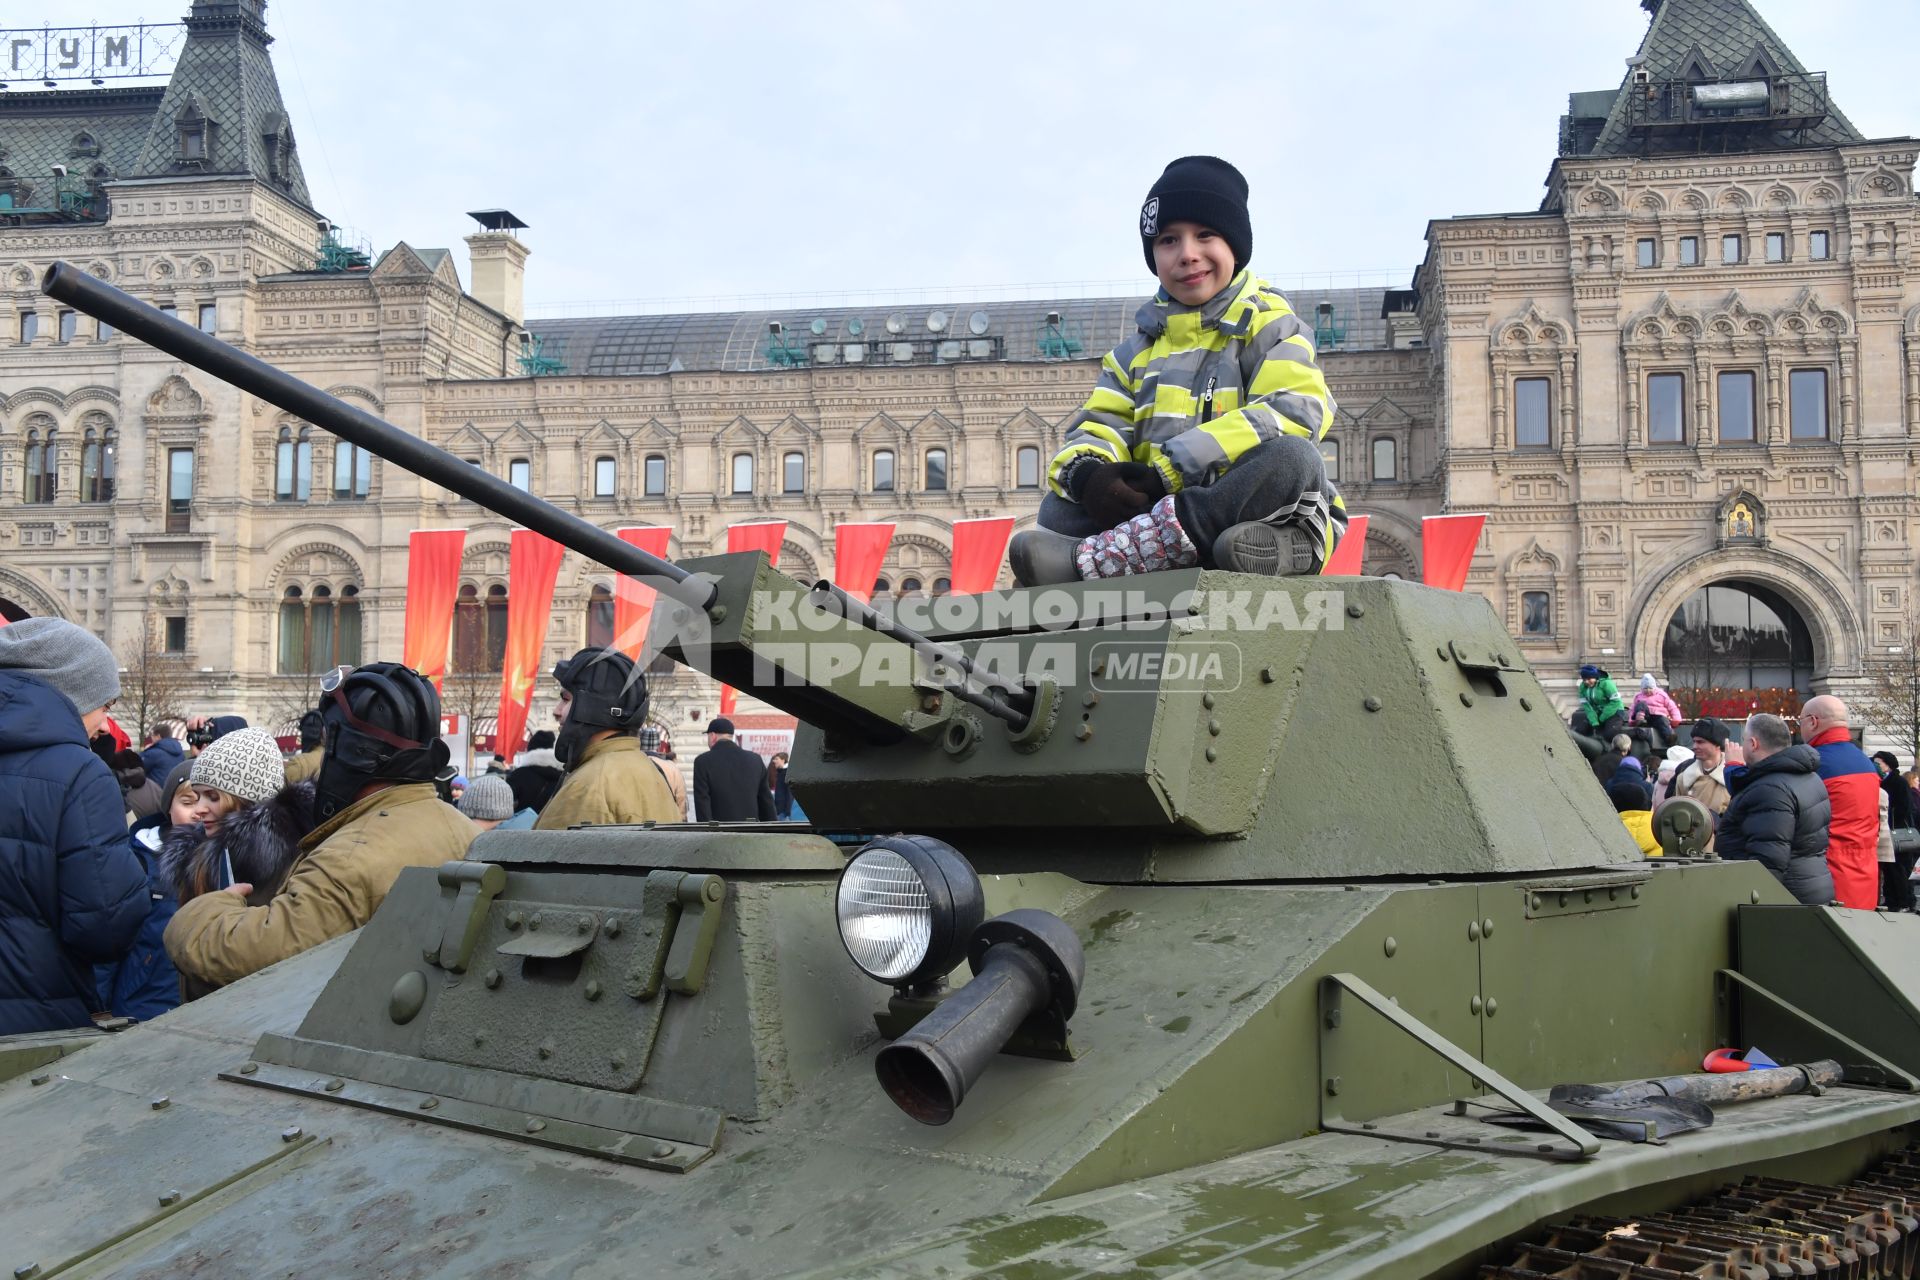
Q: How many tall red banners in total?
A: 8